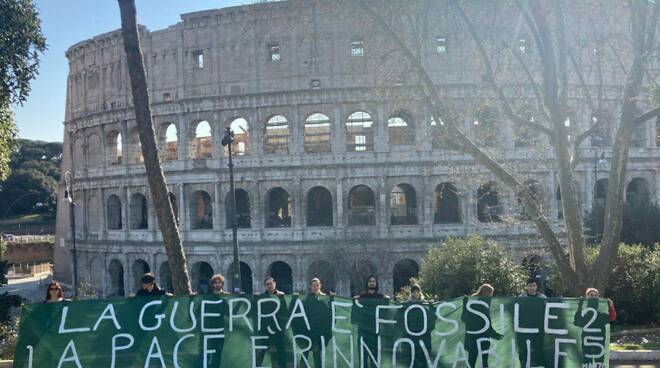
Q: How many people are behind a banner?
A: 10